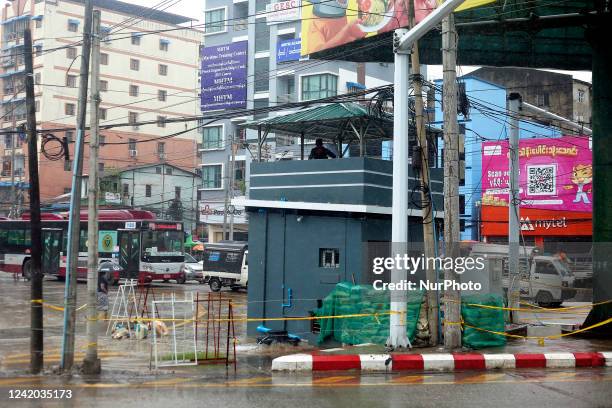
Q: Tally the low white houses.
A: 1